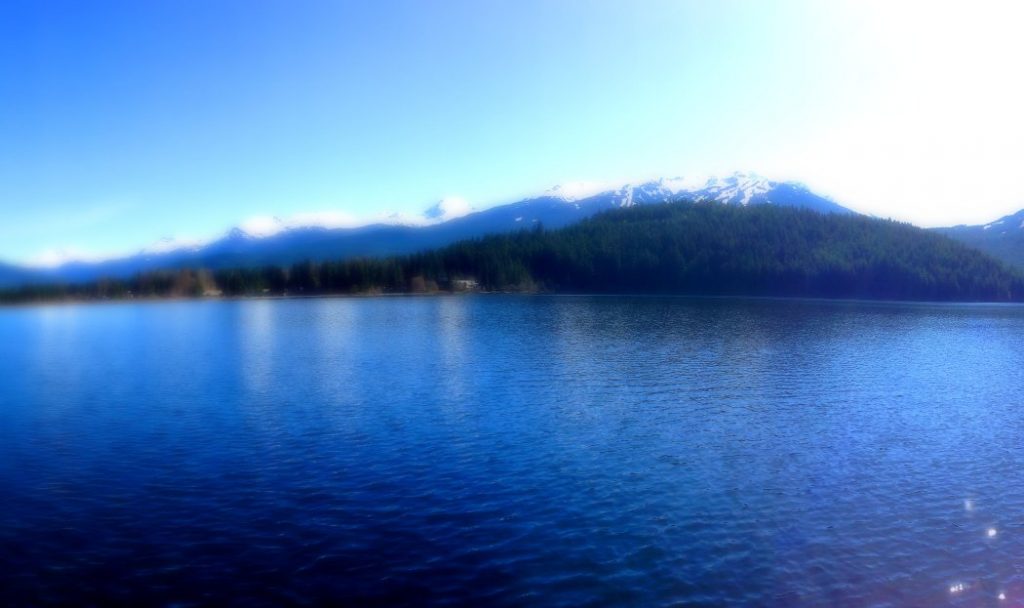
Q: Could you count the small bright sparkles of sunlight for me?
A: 4